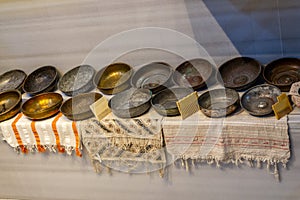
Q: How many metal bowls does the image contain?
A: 15